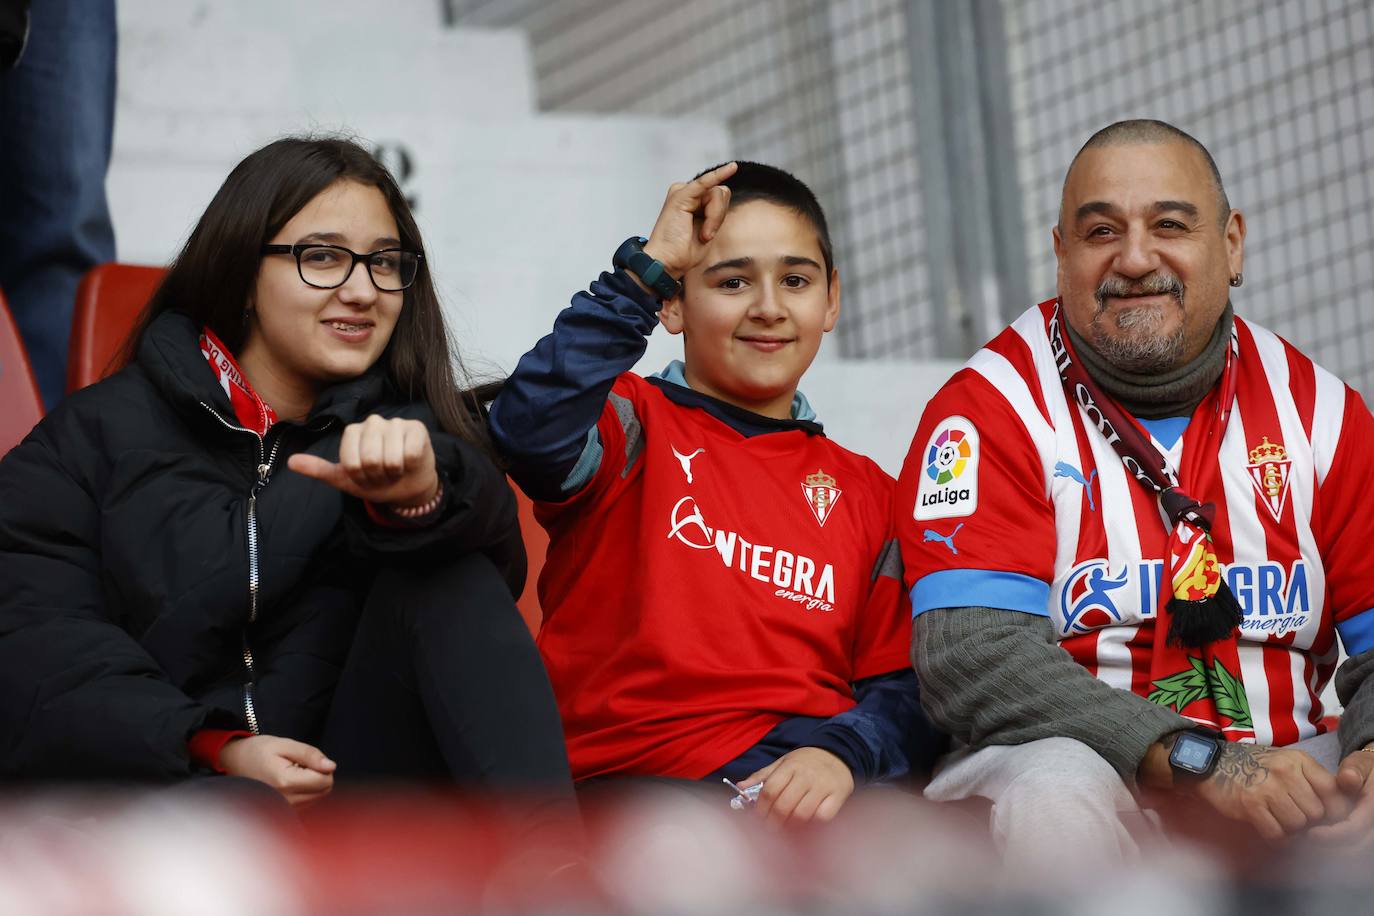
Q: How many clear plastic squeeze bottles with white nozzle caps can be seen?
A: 0